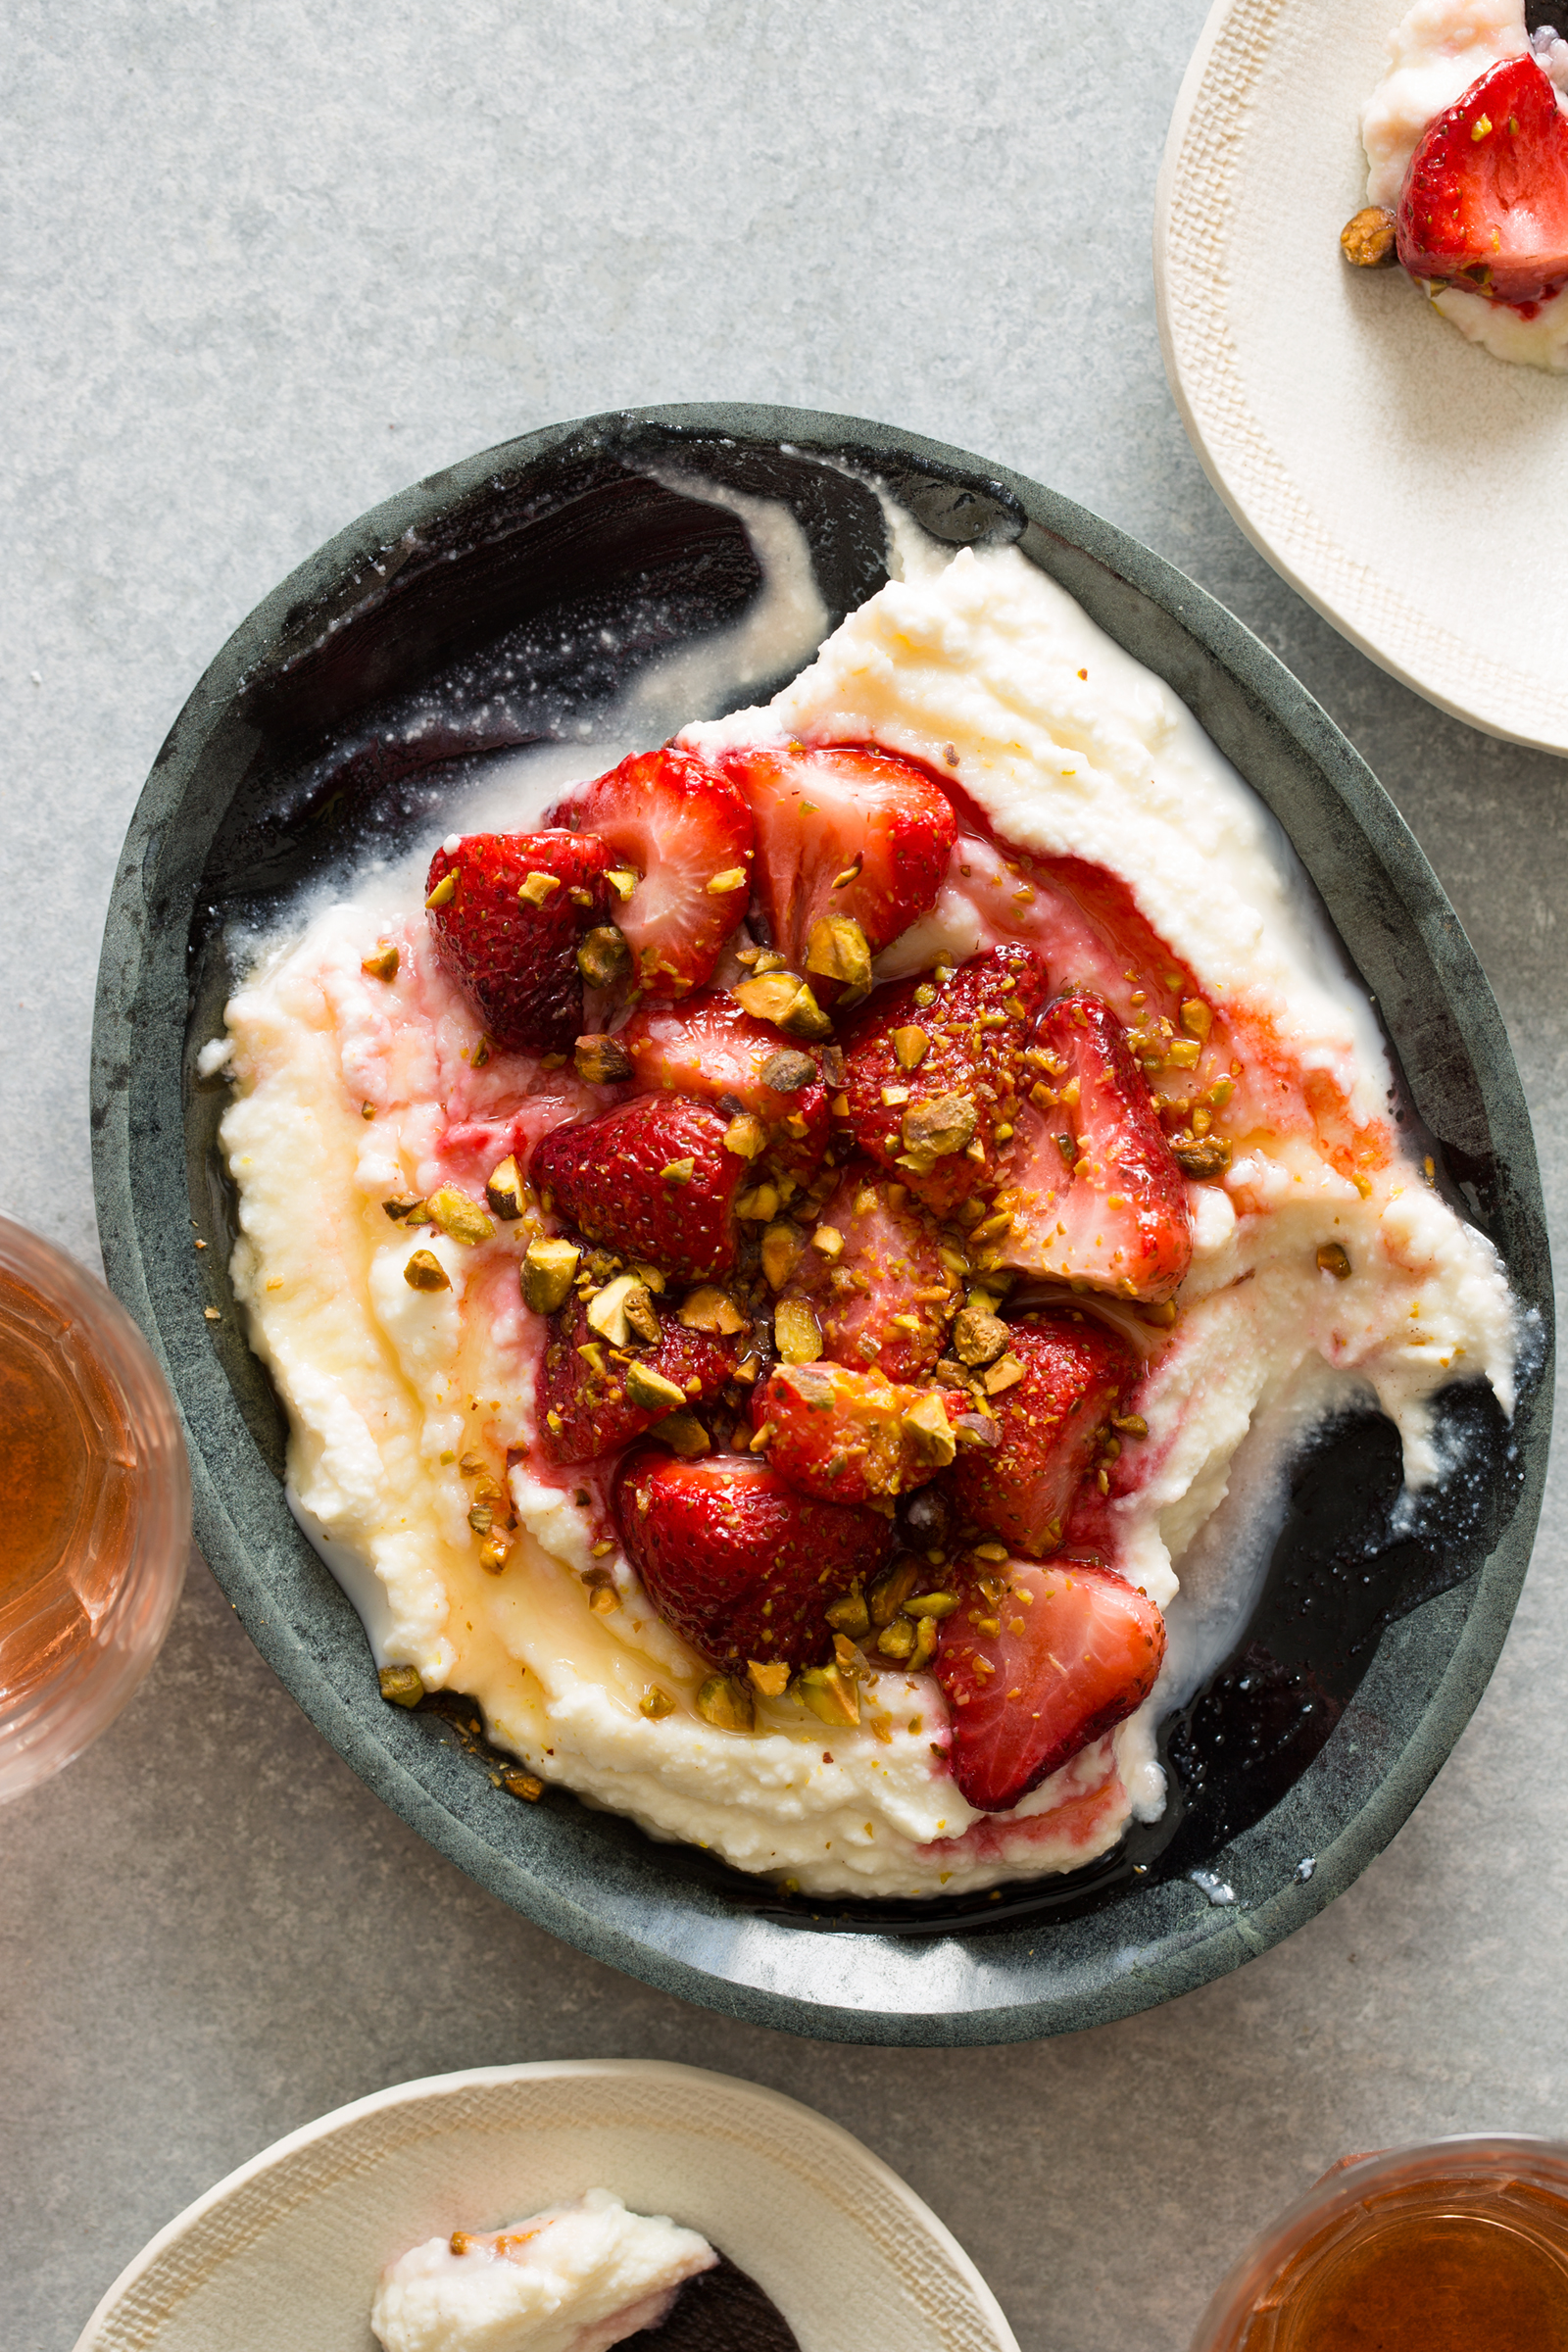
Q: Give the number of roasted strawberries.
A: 14